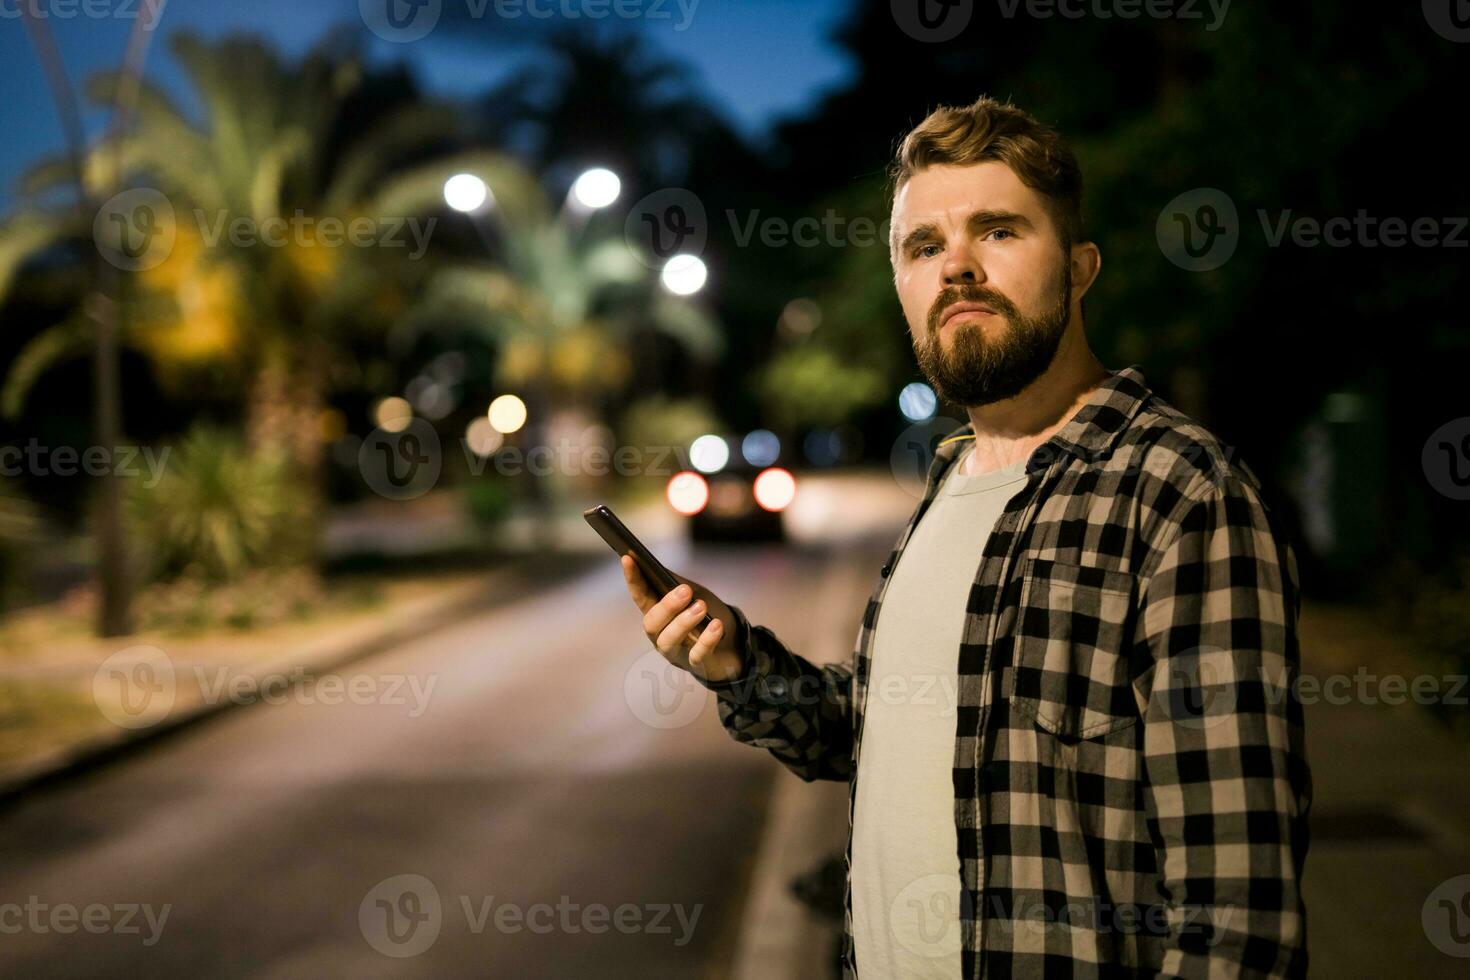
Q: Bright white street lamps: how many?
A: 3